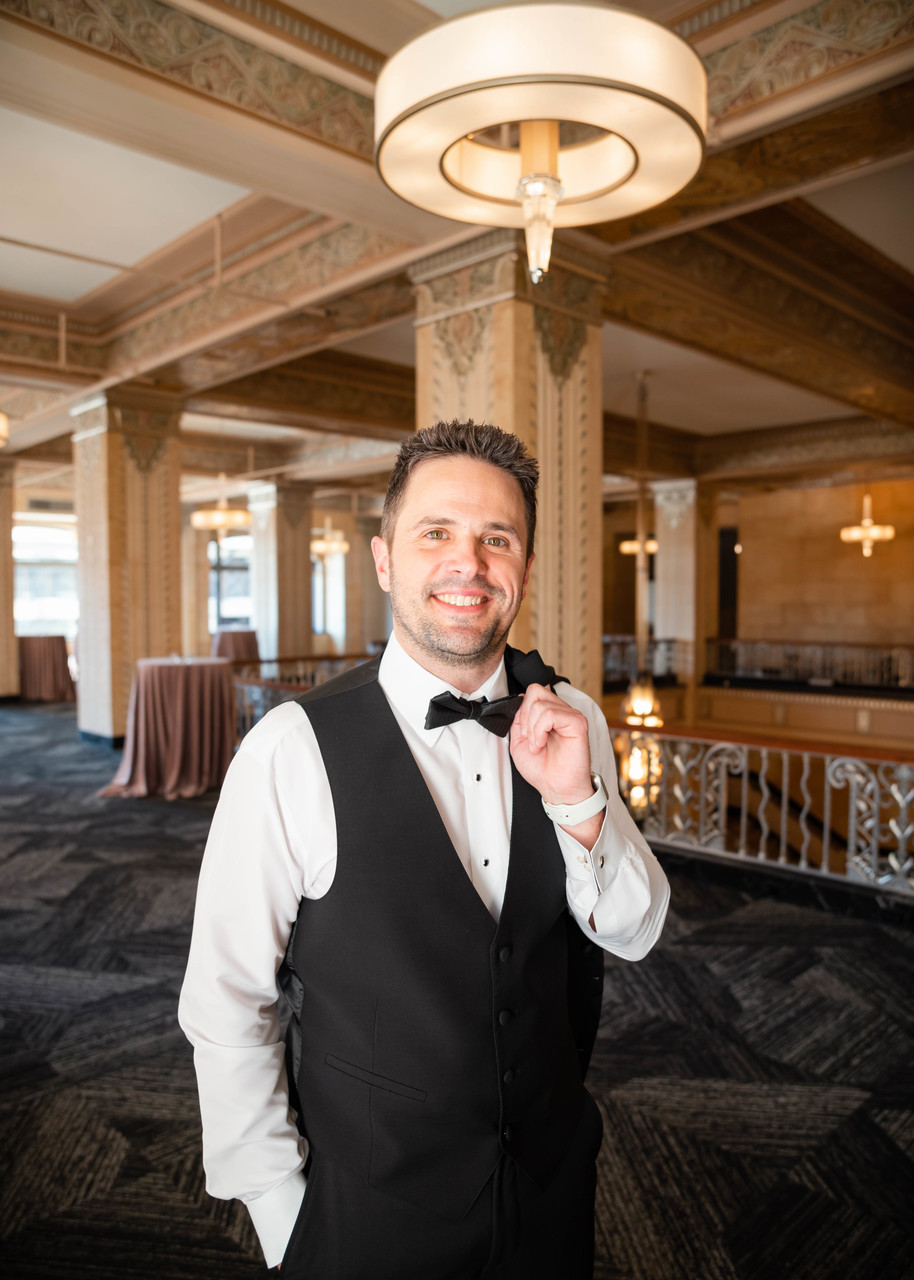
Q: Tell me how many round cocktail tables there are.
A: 3